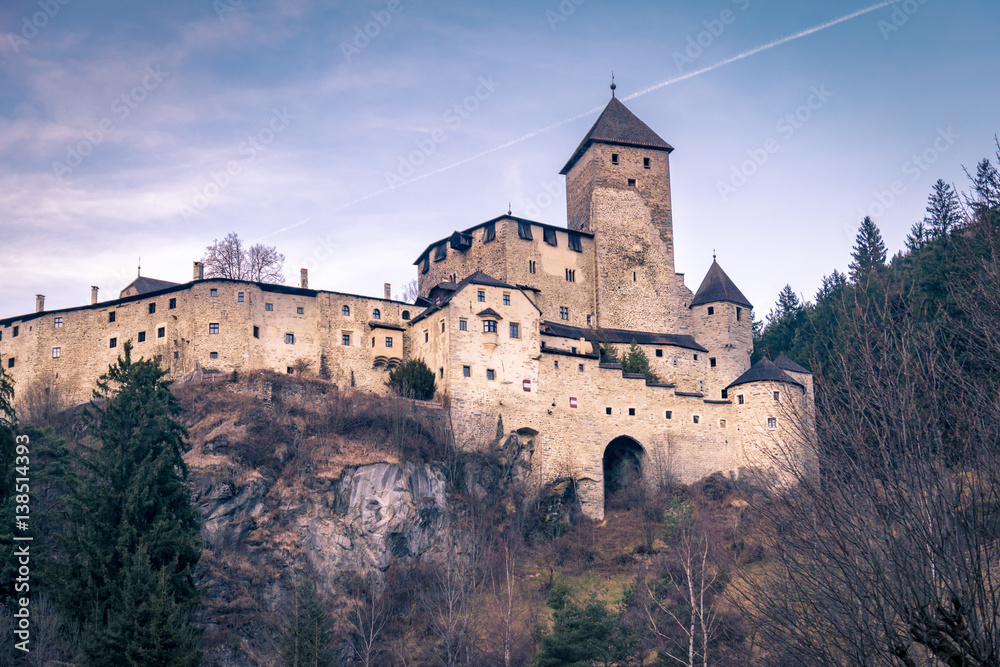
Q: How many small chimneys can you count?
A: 5